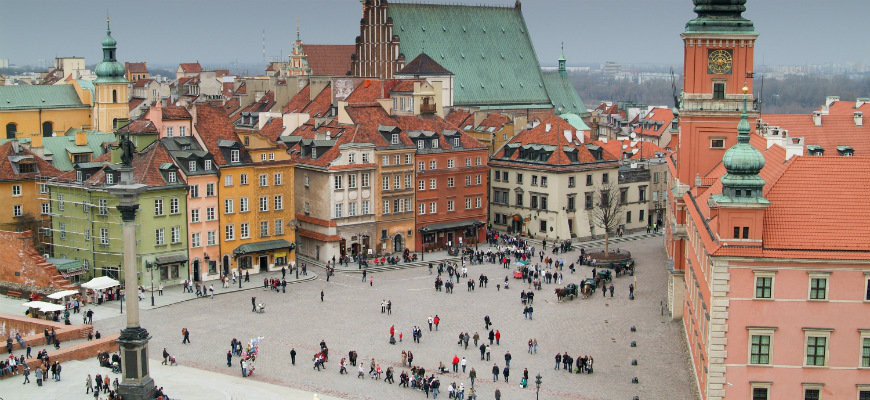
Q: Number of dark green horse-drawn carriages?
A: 4